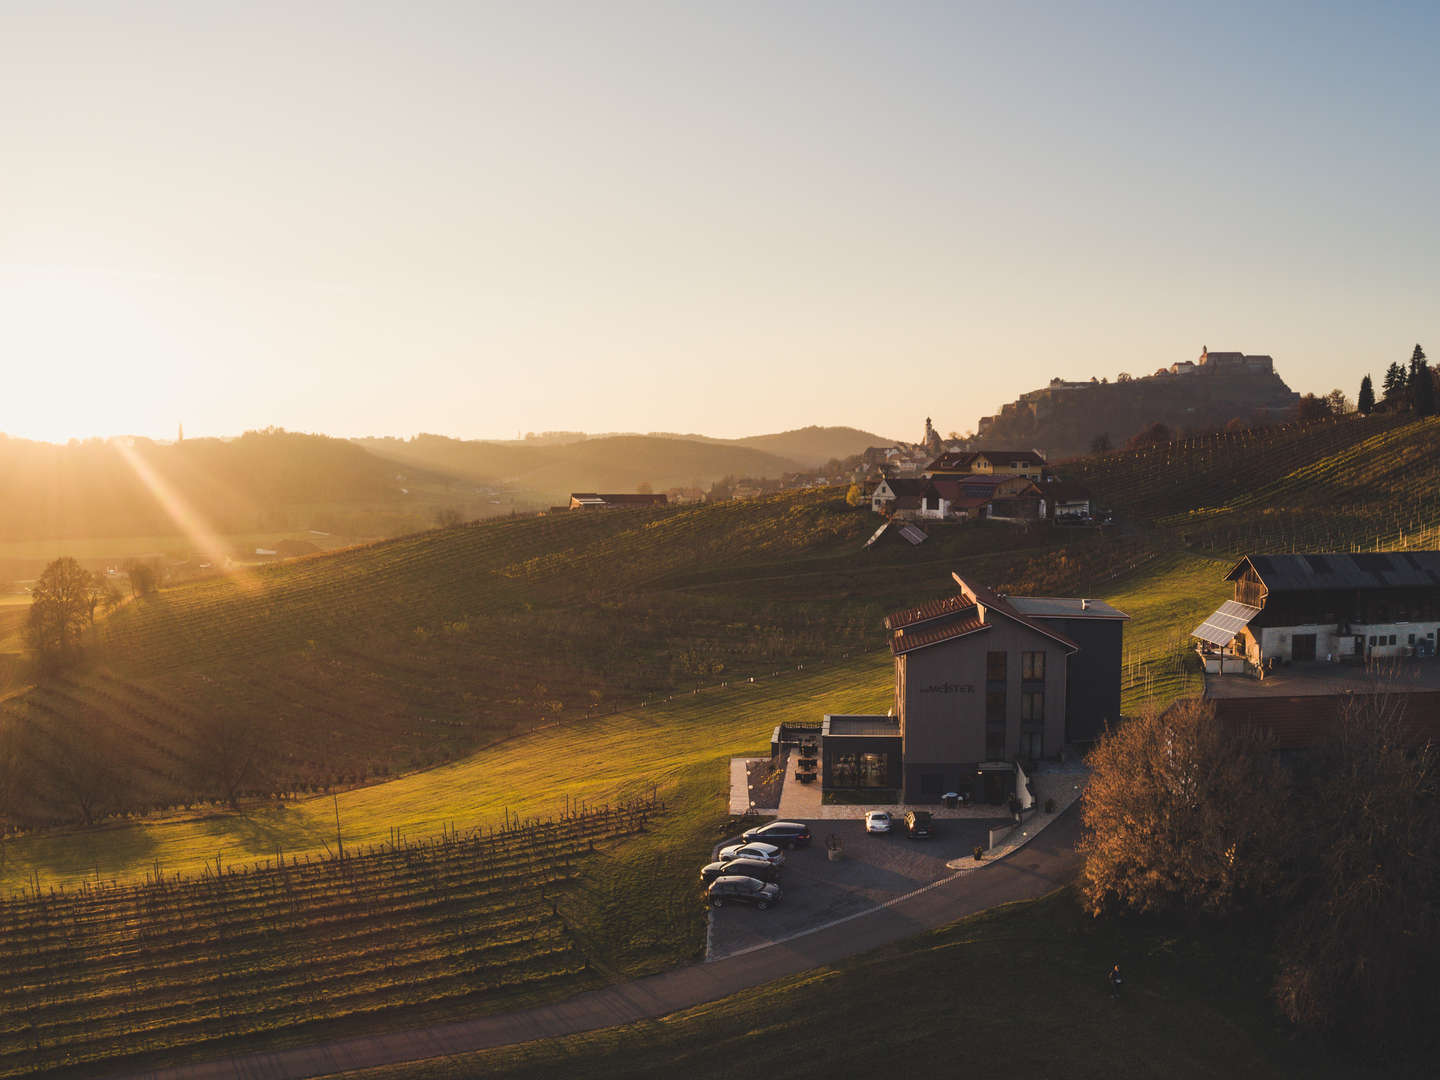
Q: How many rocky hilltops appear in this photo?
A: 1